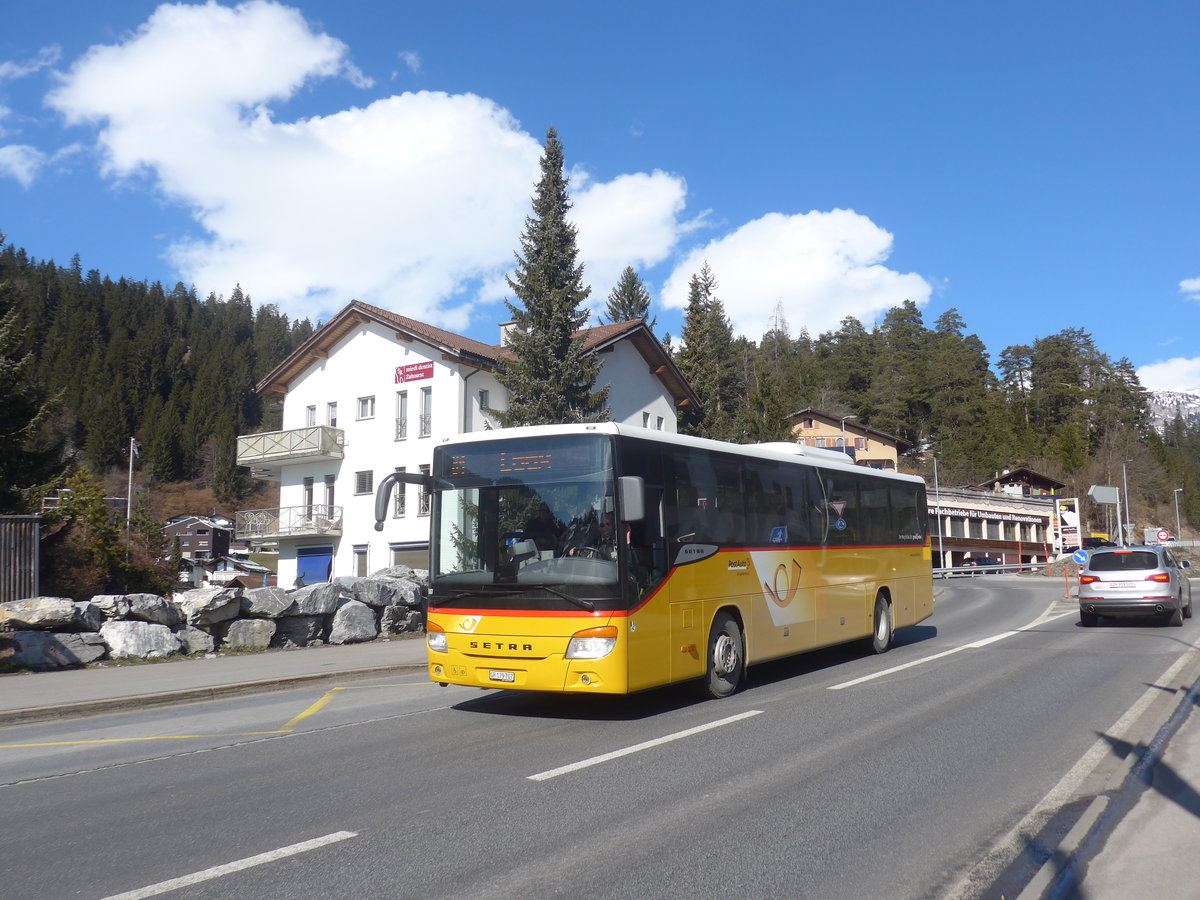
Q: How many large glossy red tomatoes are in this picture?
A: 0